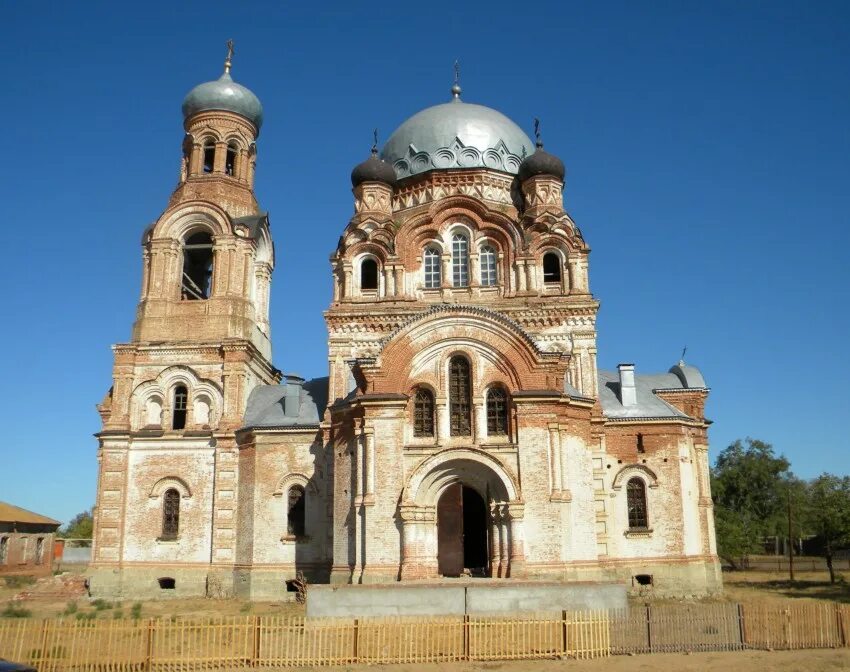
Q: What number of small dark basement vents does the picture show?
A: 3